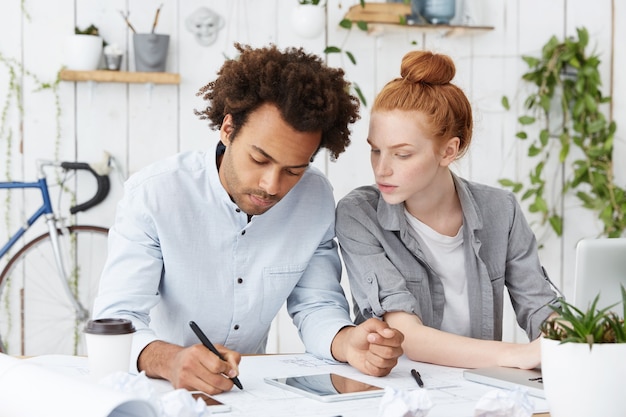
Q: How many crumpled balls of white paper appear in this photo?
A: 4